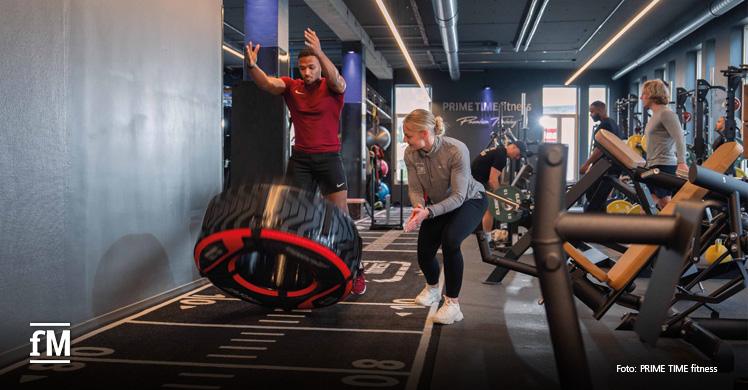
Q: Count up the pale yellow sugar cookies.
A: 0